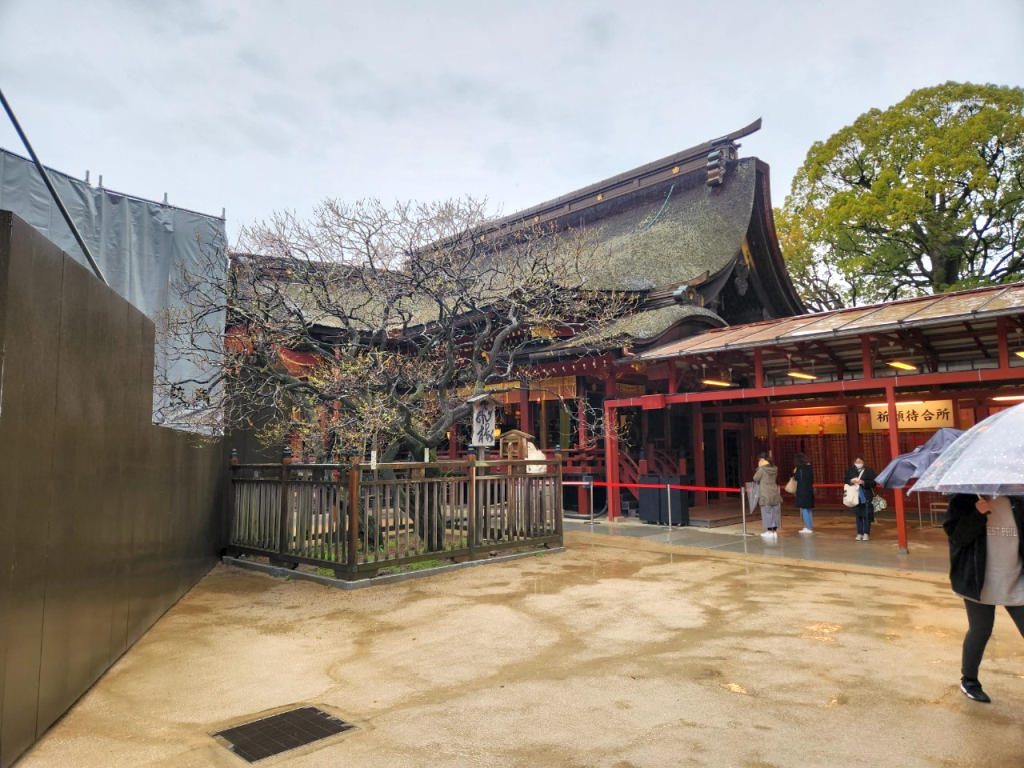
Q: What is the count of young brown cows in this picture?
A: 0